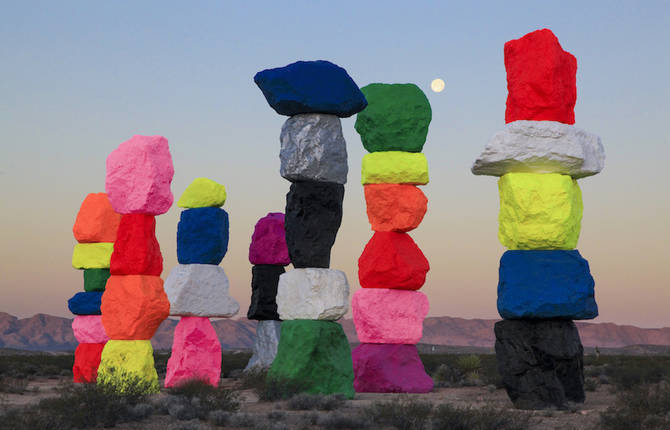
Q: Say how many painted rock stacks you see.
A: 7